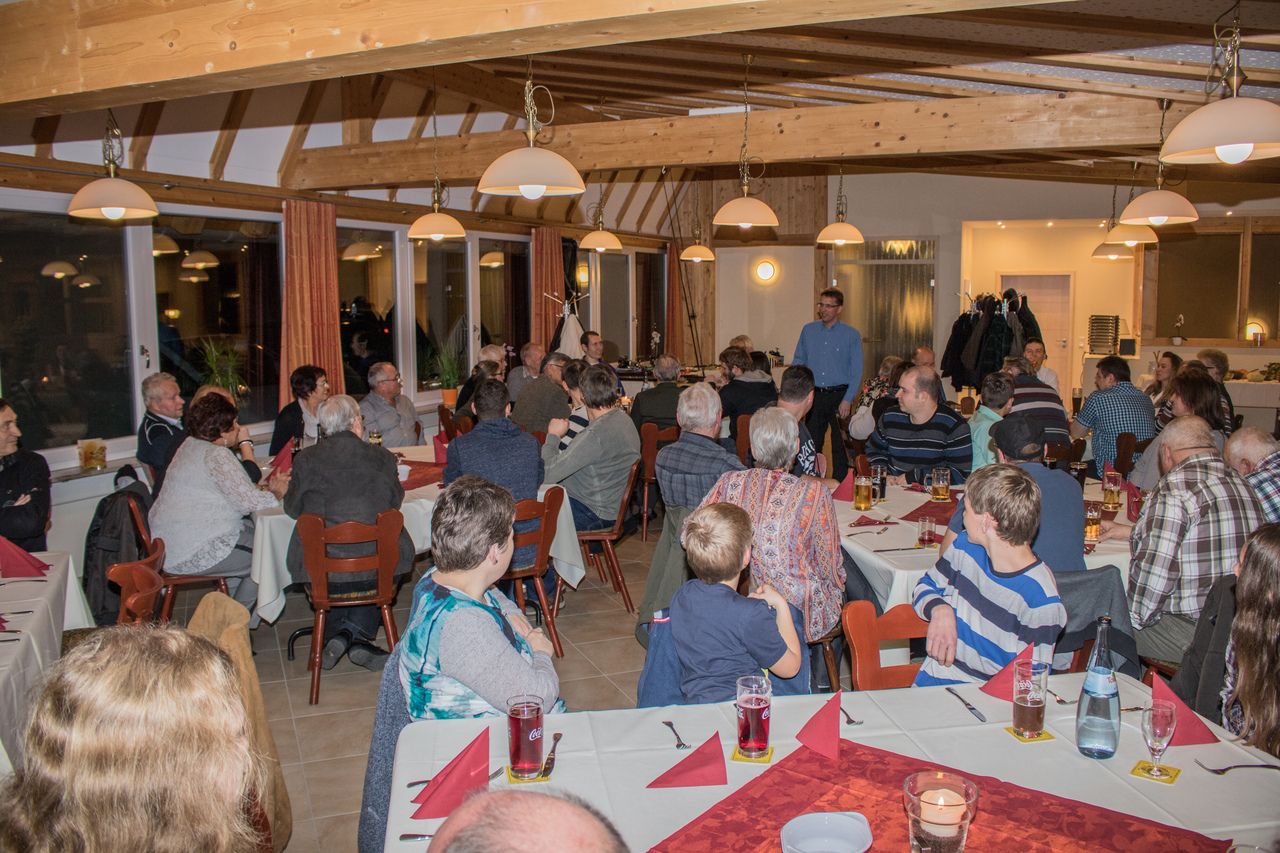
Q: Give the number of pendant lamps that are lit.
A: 11